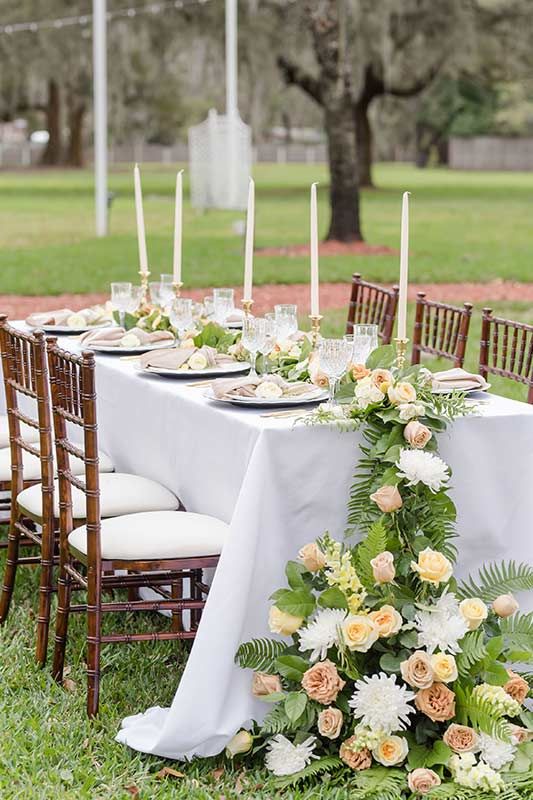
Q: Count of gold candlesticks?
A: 5